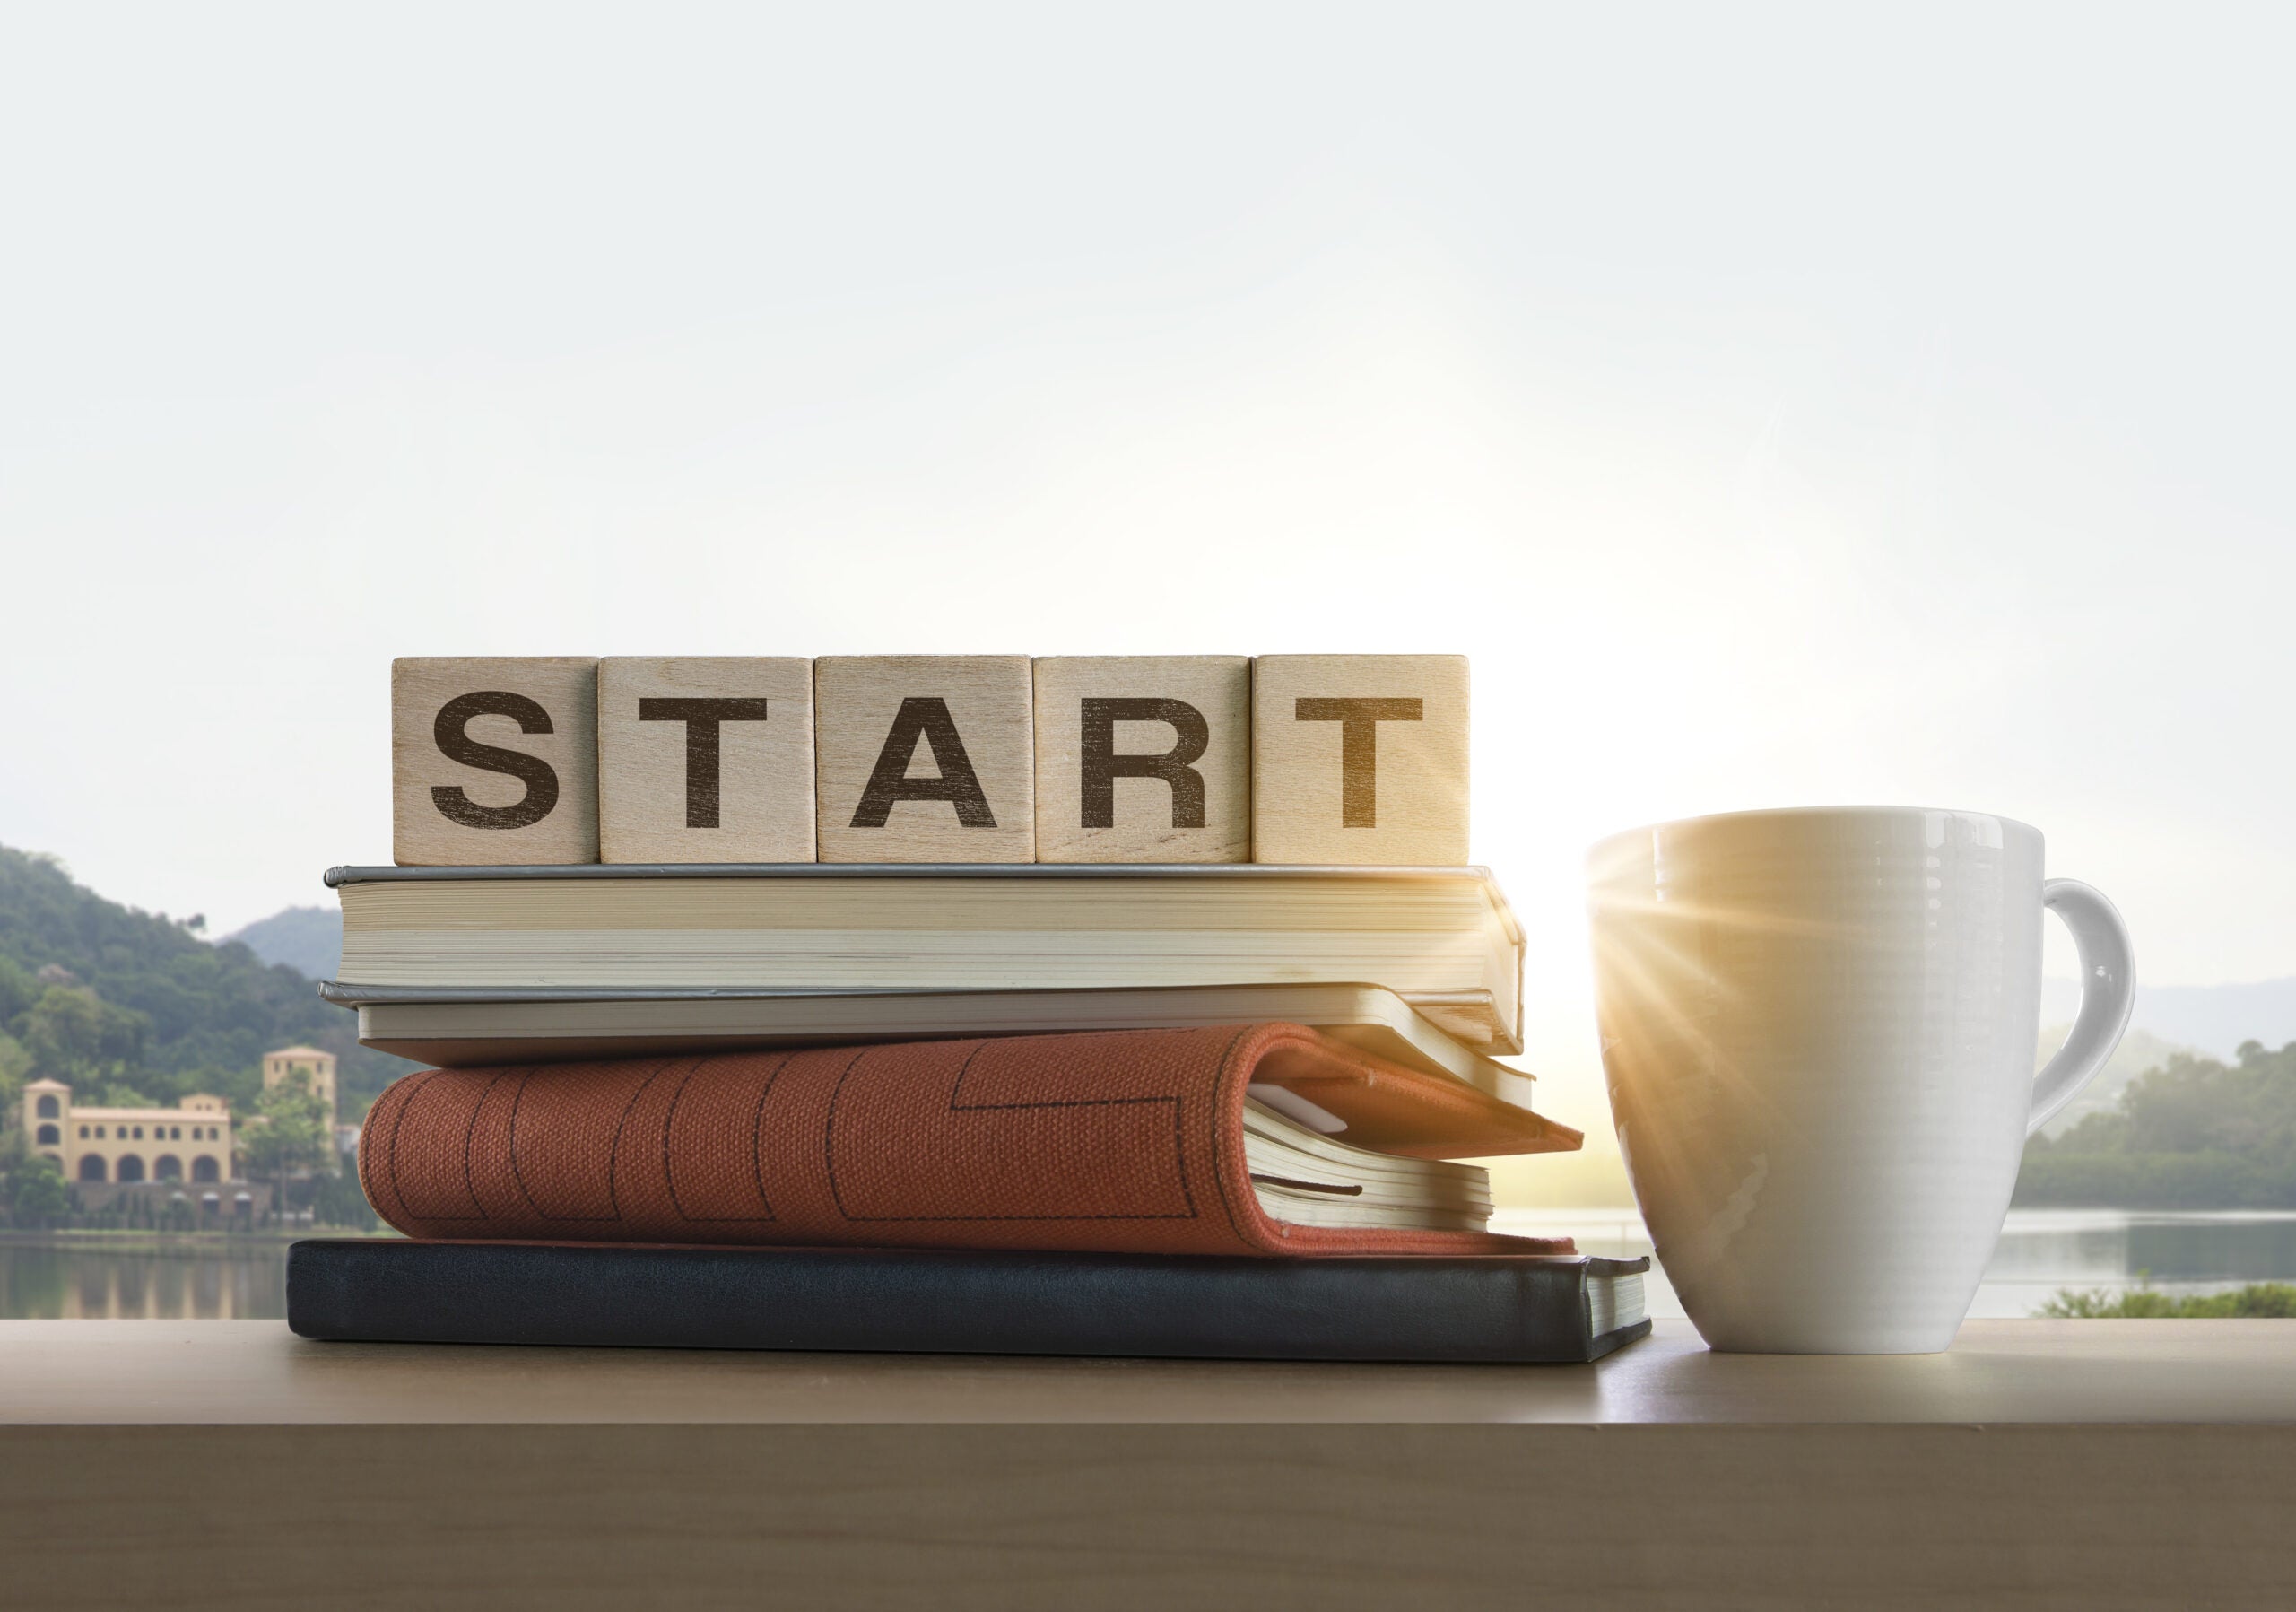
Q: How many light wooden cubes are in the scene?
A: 5